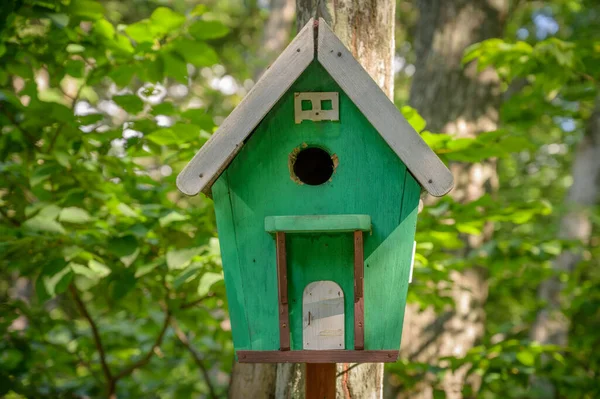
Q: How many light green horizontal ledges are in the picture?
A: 1